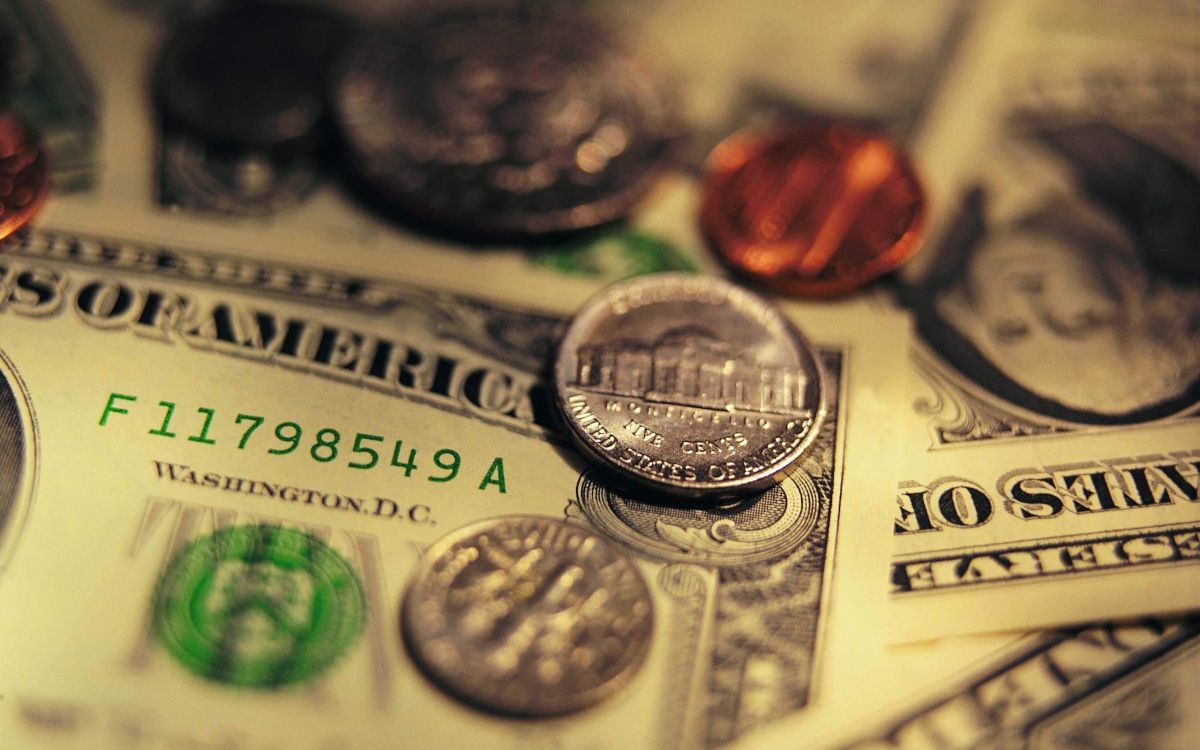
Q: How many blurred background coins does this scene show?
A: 4